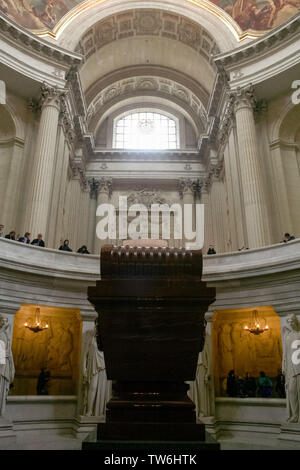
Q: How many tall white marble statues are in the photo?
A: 4